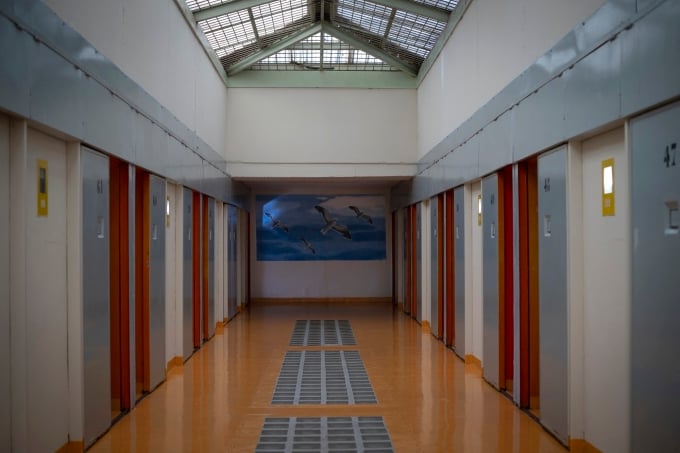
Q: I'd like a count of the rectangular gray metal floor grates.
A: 3